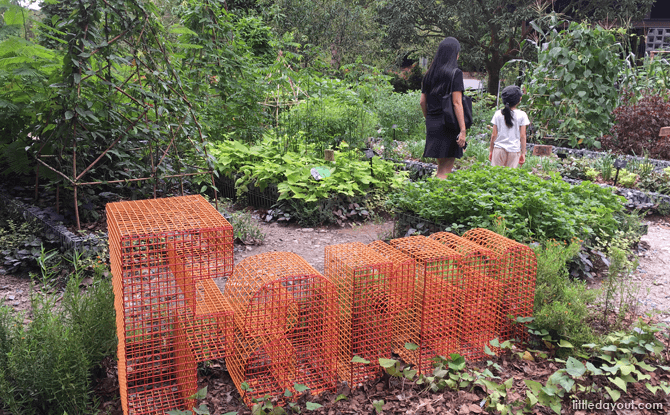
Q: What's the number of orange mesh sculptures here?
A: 4